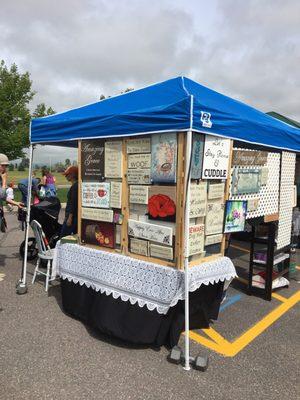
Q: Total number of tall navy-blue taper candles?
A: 0